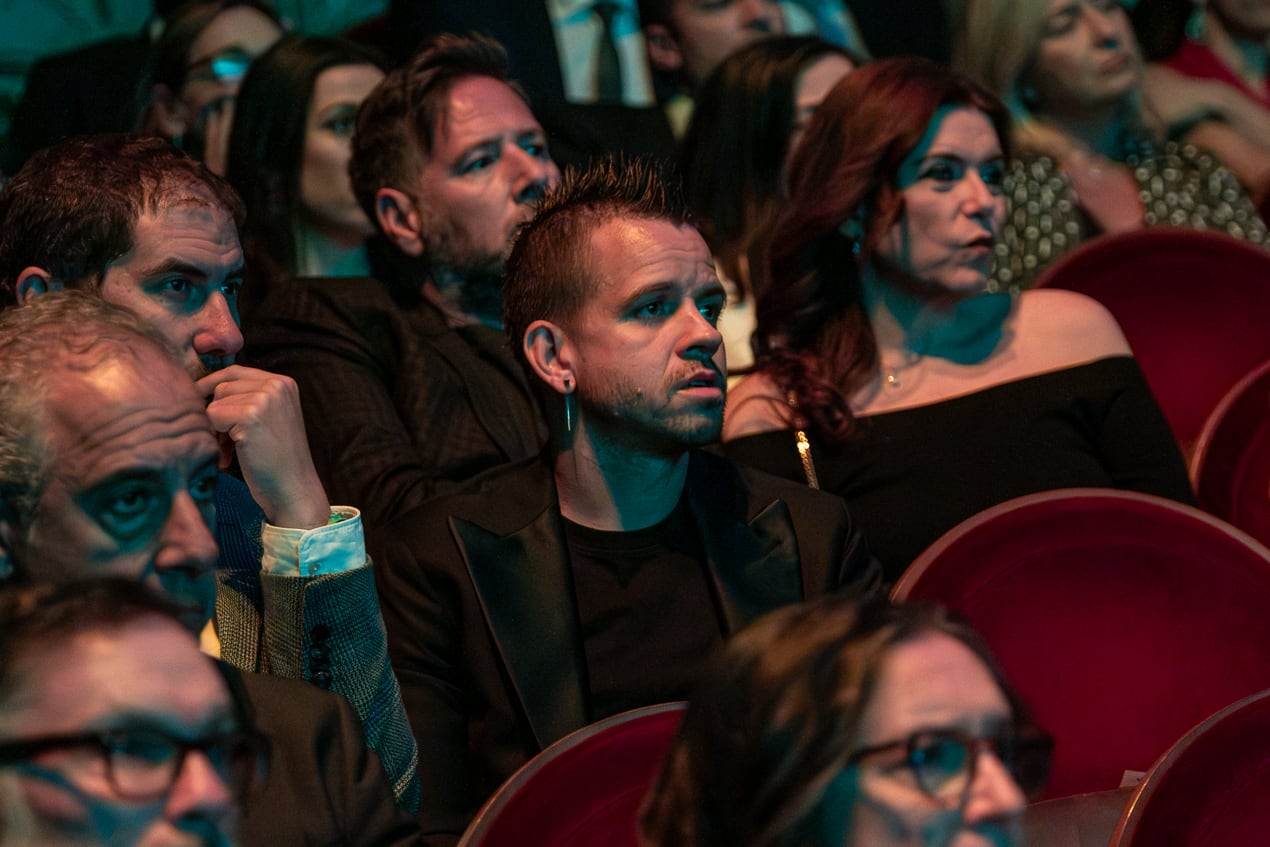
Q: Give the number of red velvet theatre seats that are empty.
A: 5